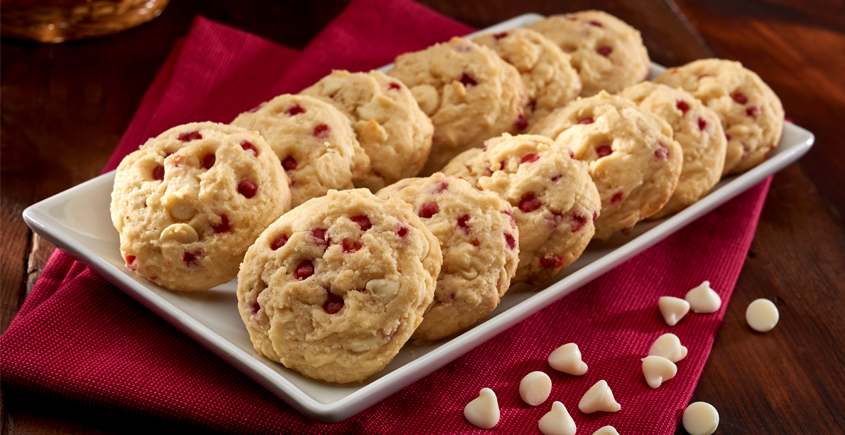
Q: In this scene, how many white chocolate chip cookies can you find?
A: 12